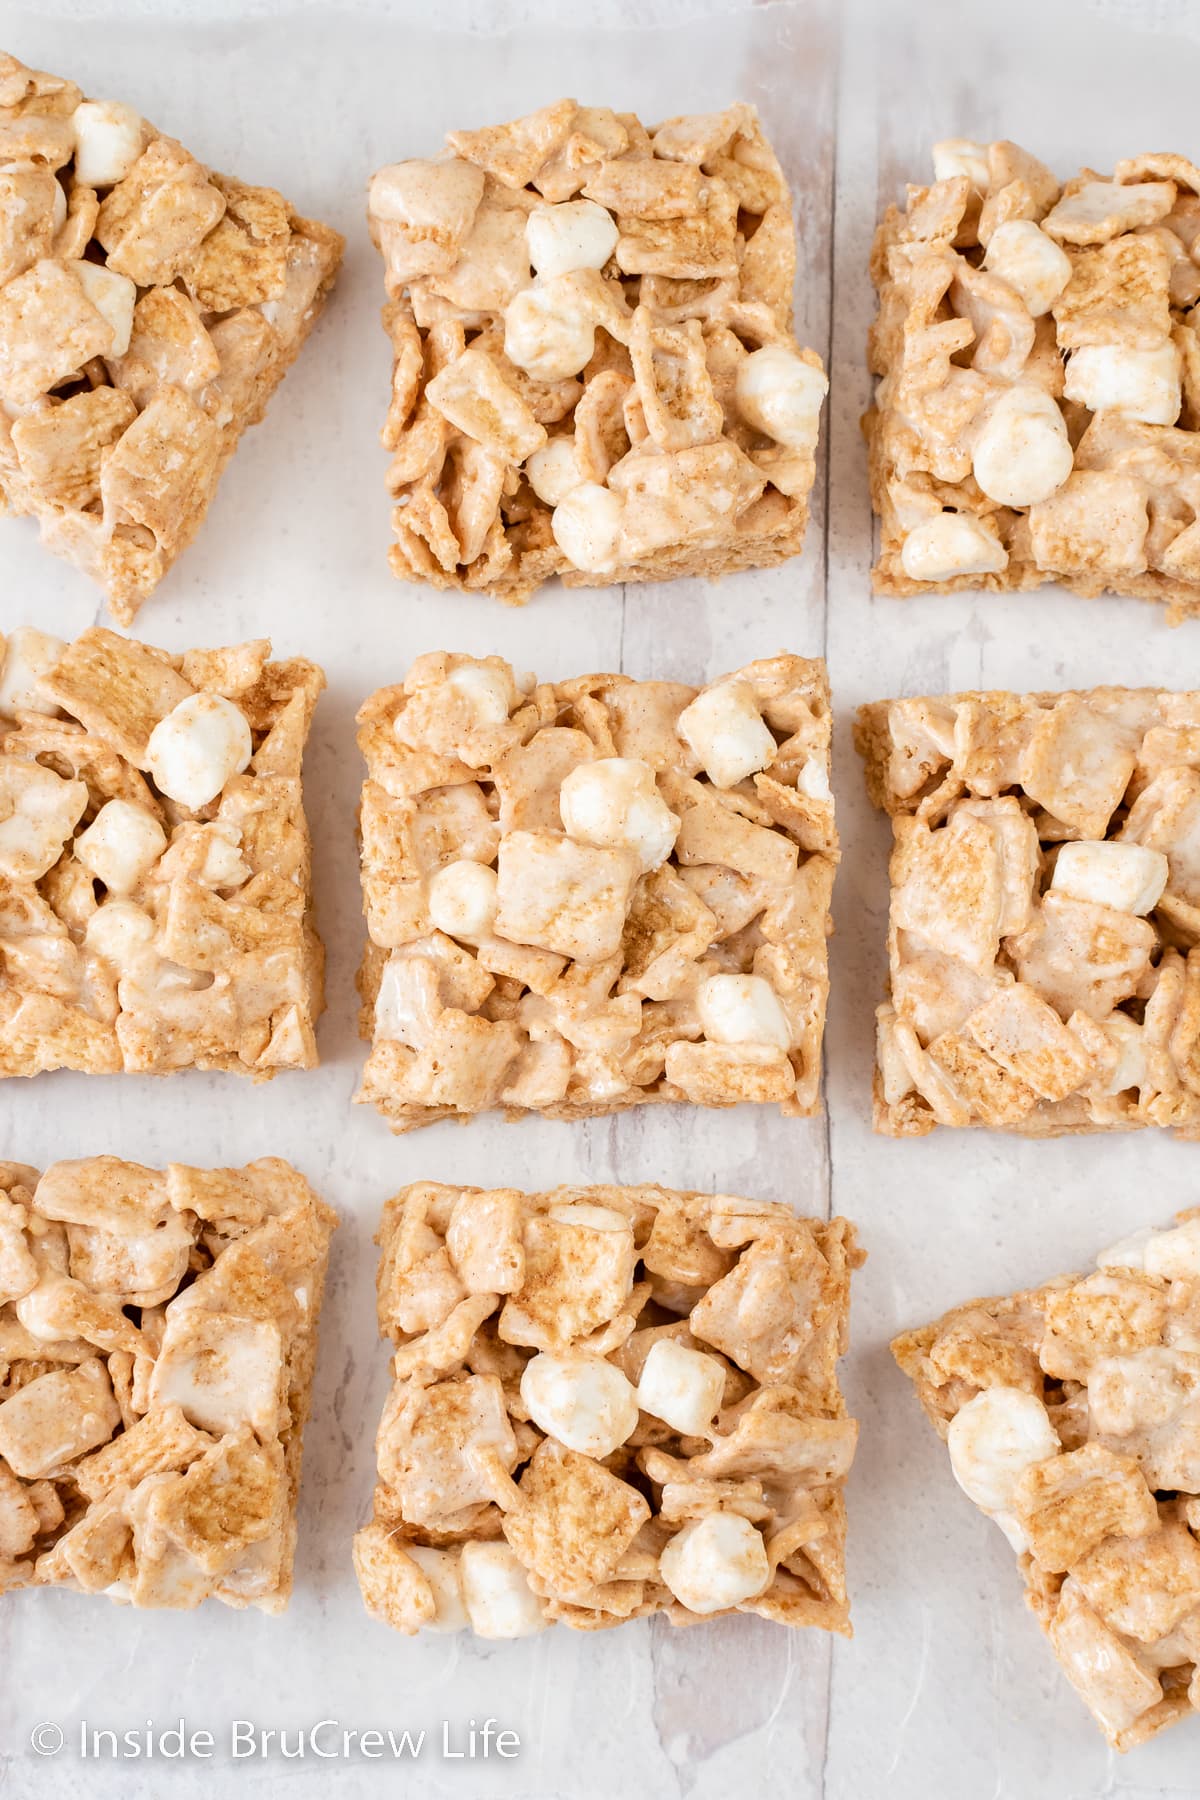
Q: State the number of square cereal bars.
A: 9